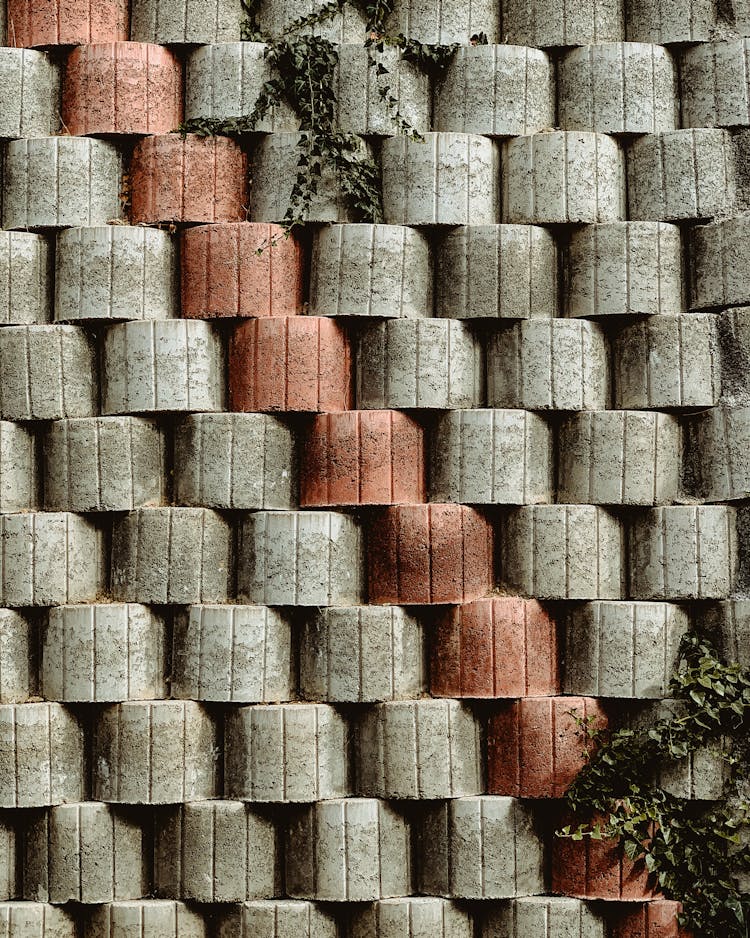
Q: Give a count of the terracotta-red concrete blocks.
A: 11